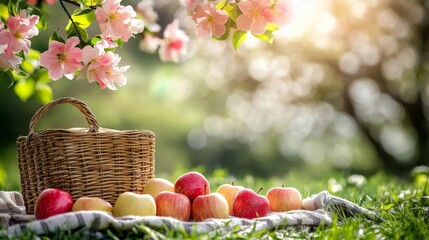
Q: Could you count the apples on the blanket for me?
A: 10